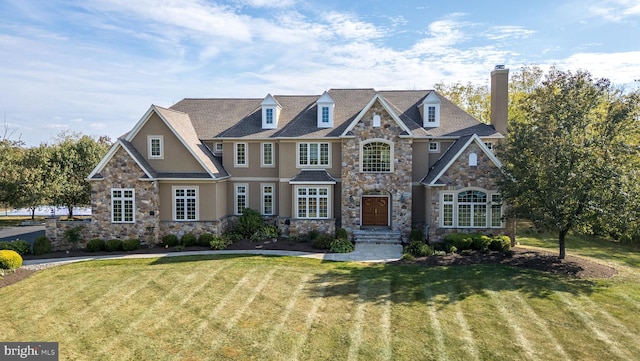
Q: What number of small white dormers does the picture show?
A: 3